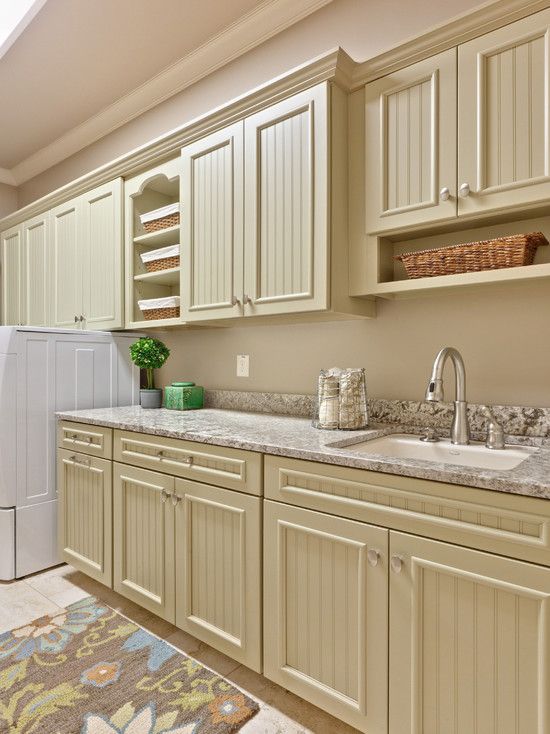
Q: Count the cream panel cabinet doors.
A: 13